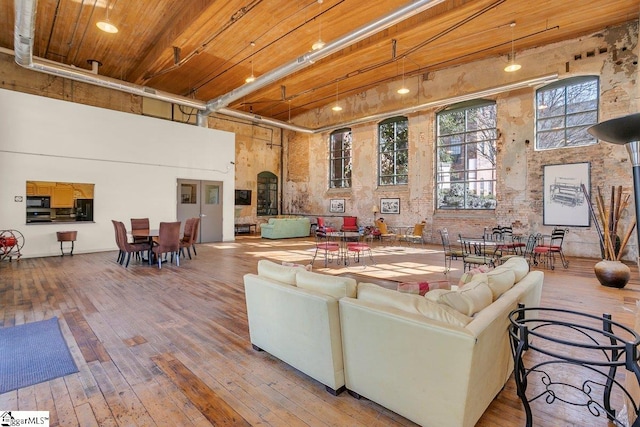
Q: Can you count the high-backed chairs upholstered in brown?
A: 6